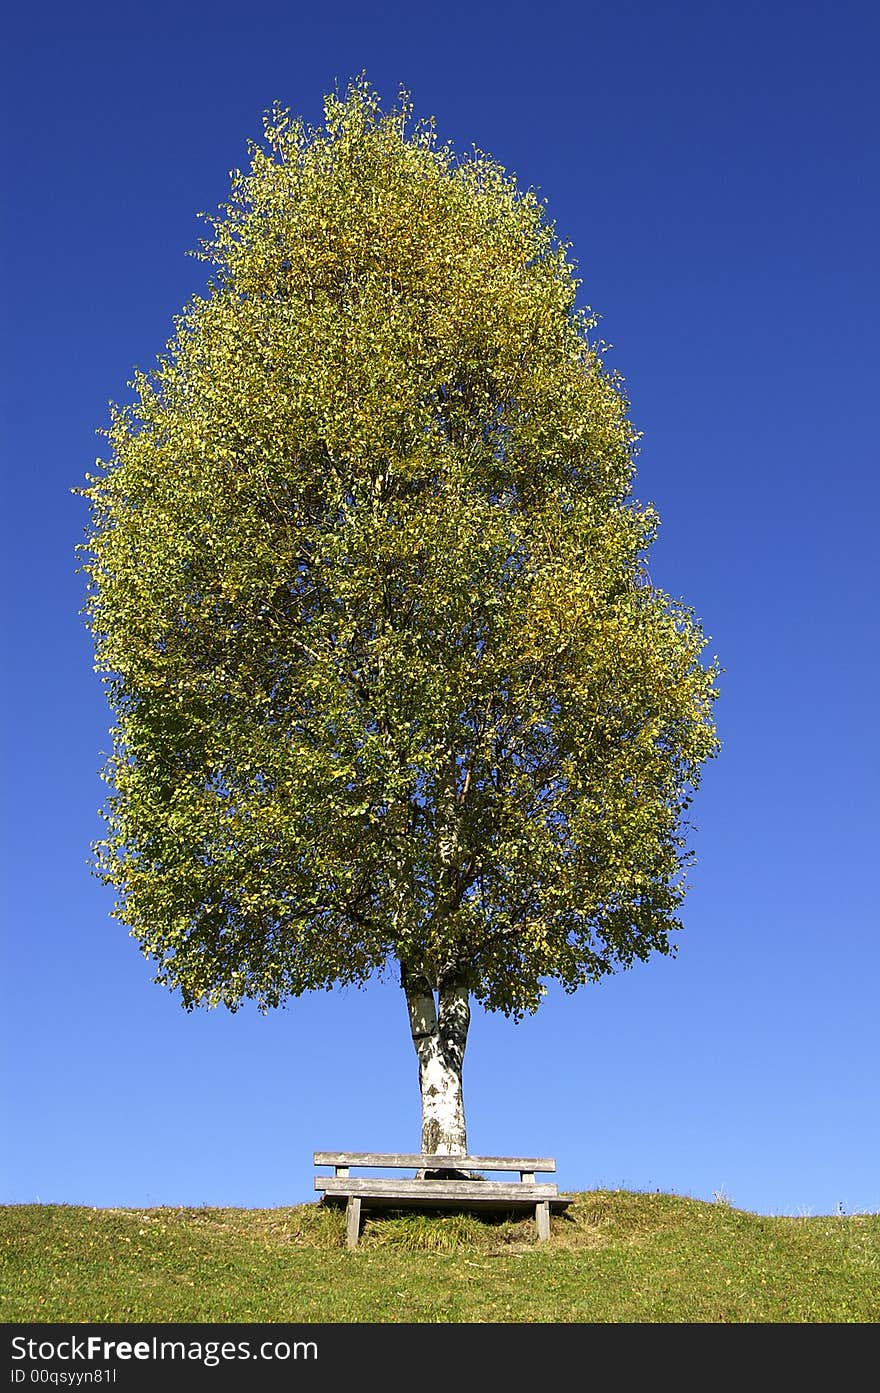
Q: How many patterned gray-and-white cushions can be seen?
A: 0